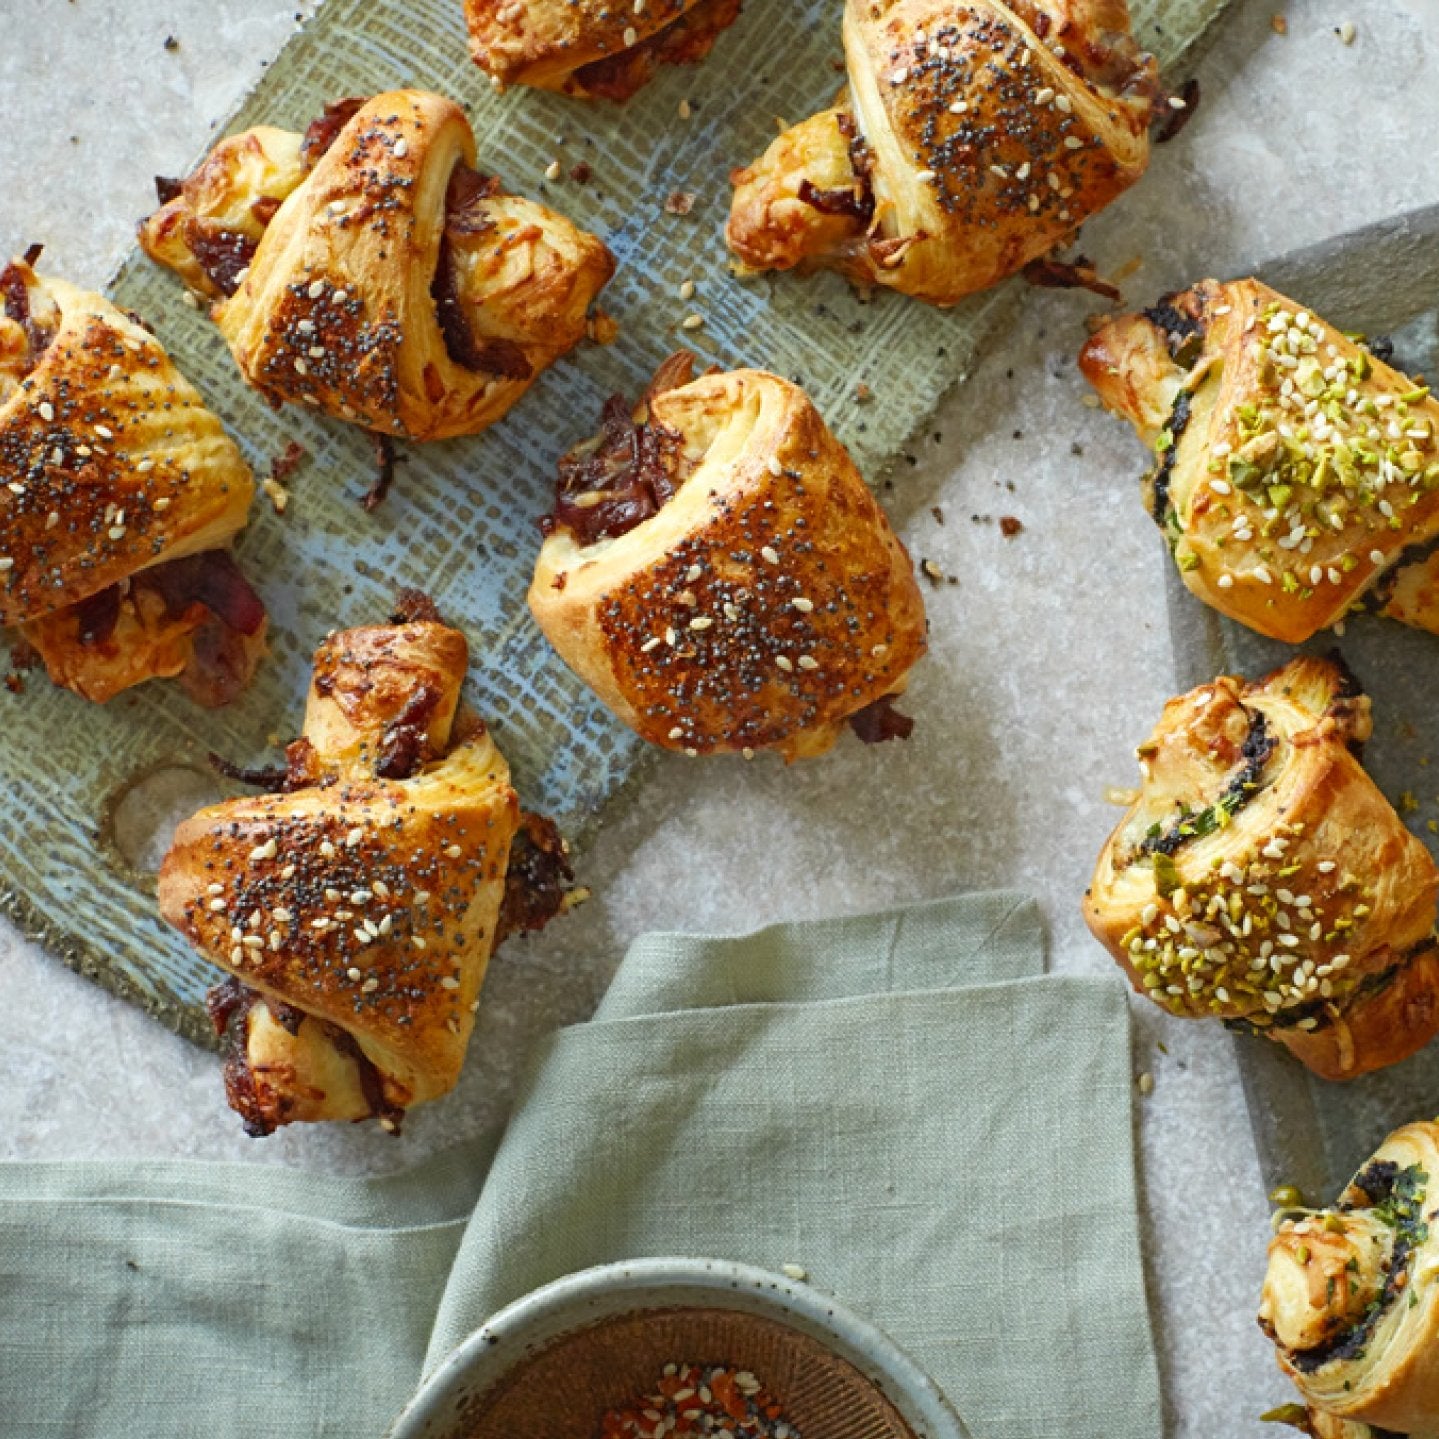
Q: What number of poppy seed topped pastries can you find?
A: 6